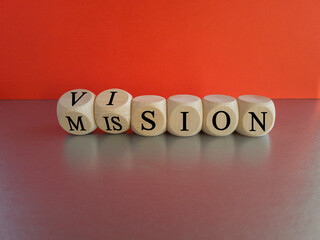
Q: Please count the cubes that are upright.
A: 4